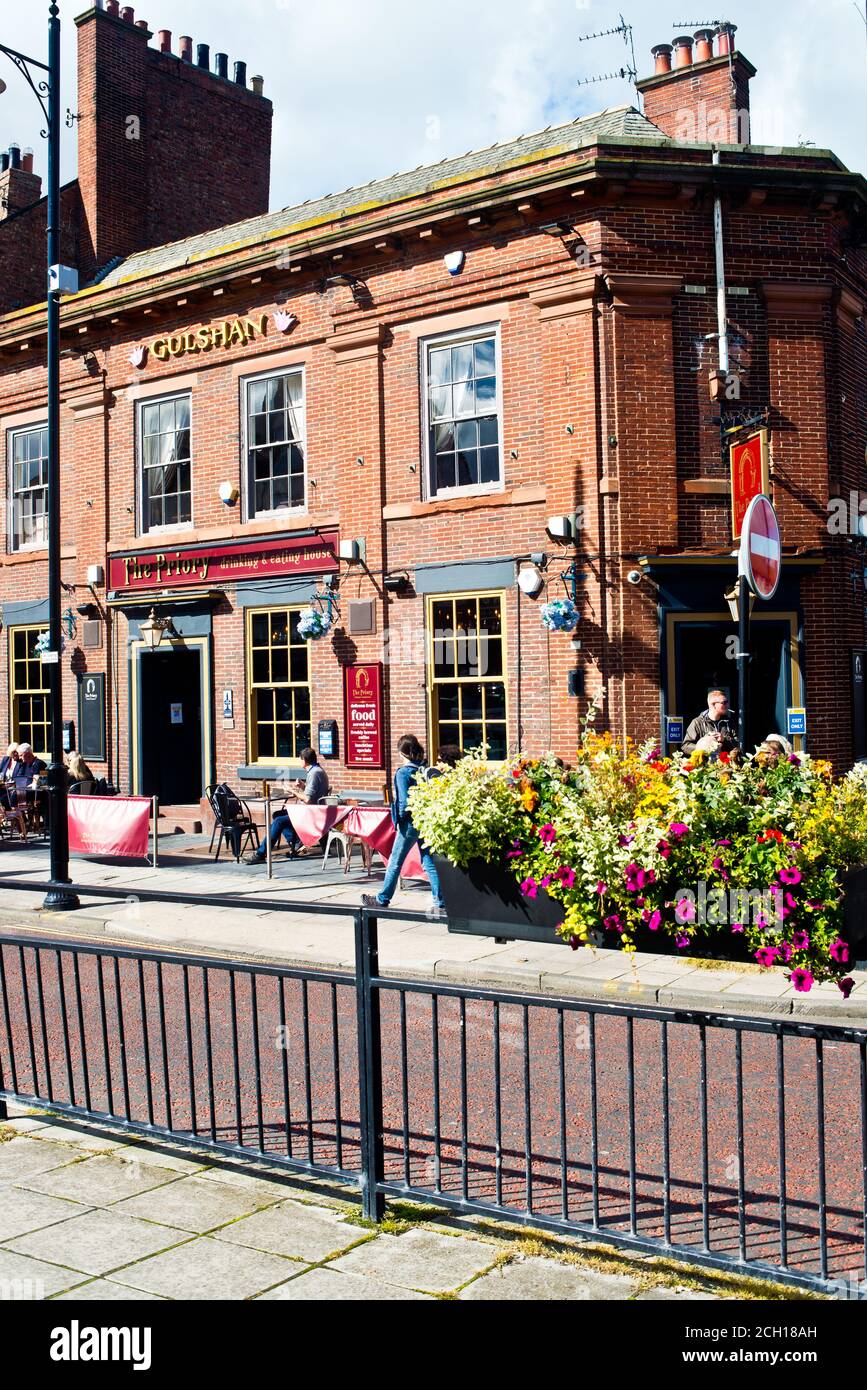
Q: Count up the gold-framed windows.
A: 3